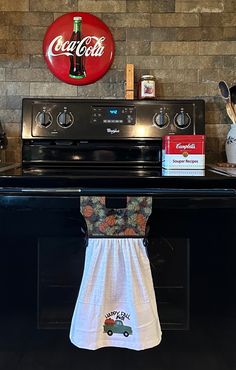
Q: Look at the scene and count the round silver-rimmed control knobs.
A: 4